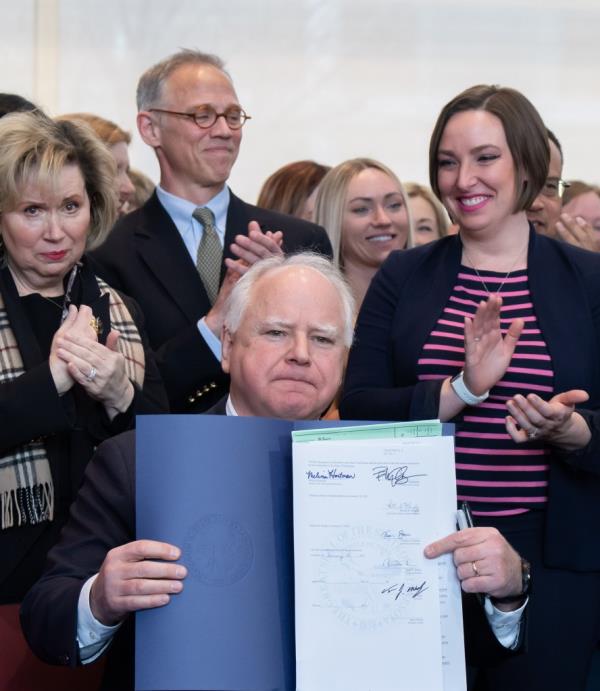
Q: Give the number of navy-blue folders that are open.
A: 1